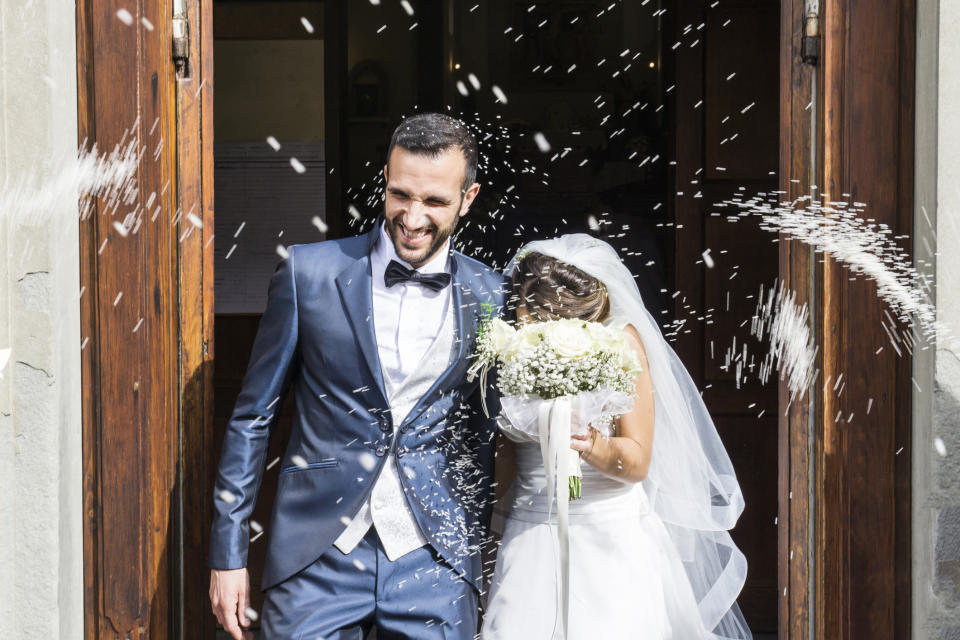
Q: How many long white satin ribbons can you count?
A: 2